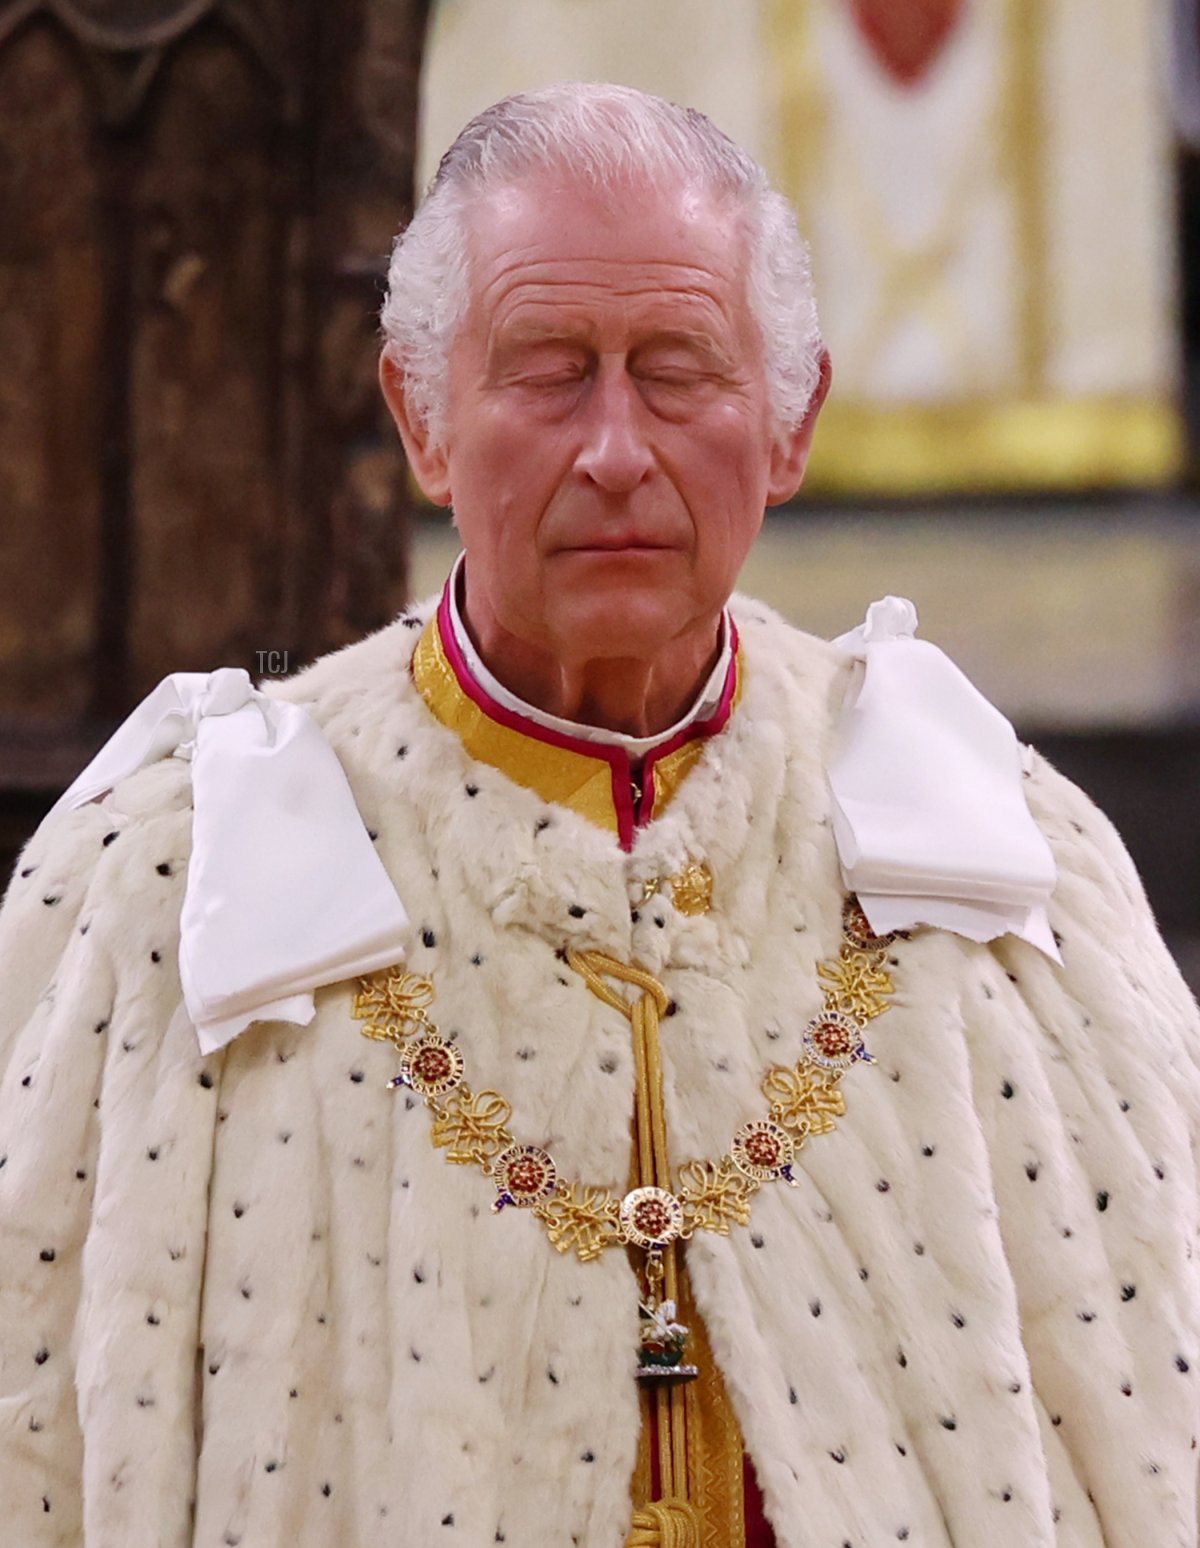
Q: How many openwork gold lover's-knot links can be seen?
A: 6